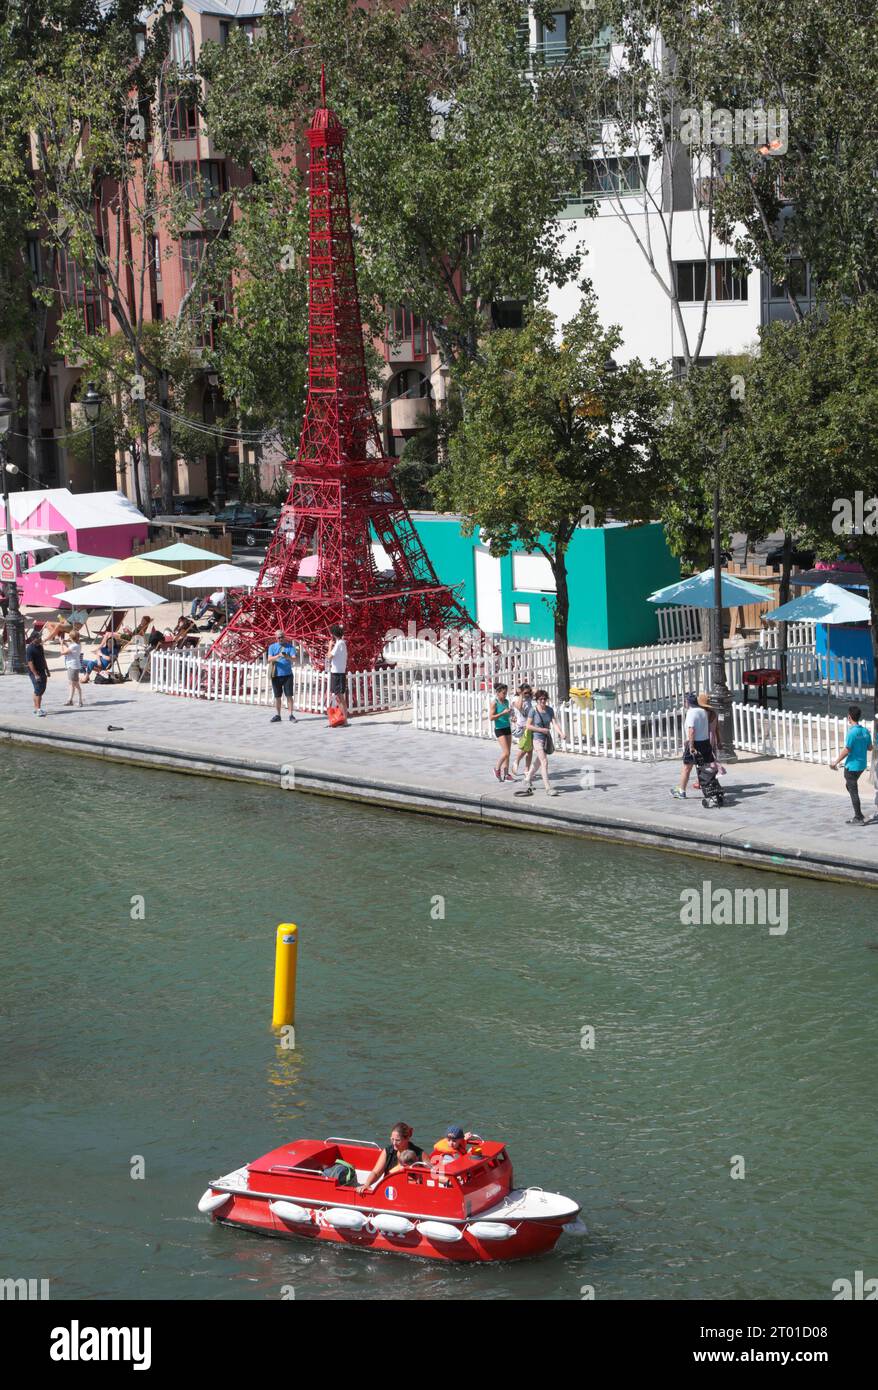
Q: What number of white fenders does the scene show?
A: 7